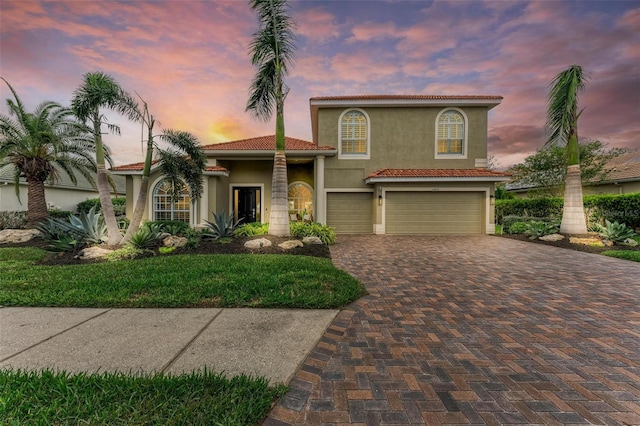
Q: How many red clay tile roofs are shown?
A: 4